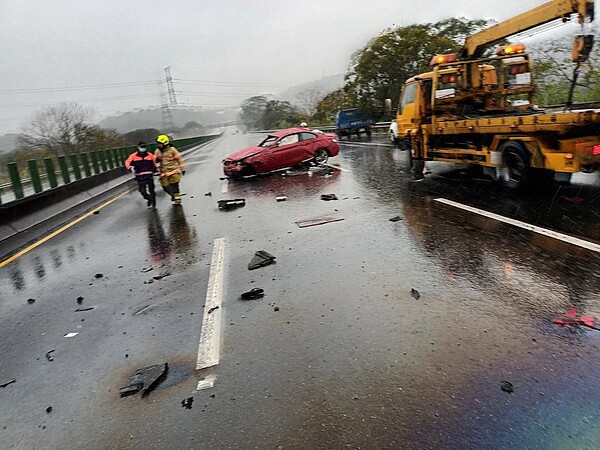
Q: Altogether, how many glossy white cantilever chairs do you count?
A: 0